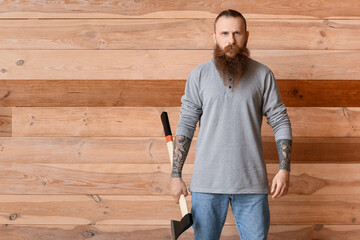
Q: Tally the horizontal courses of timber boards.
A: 9